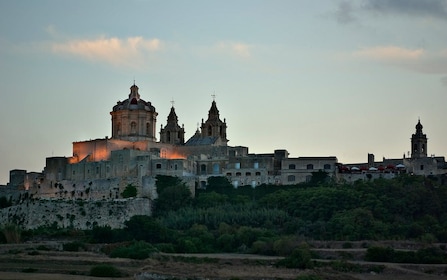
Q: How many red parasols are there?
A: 4